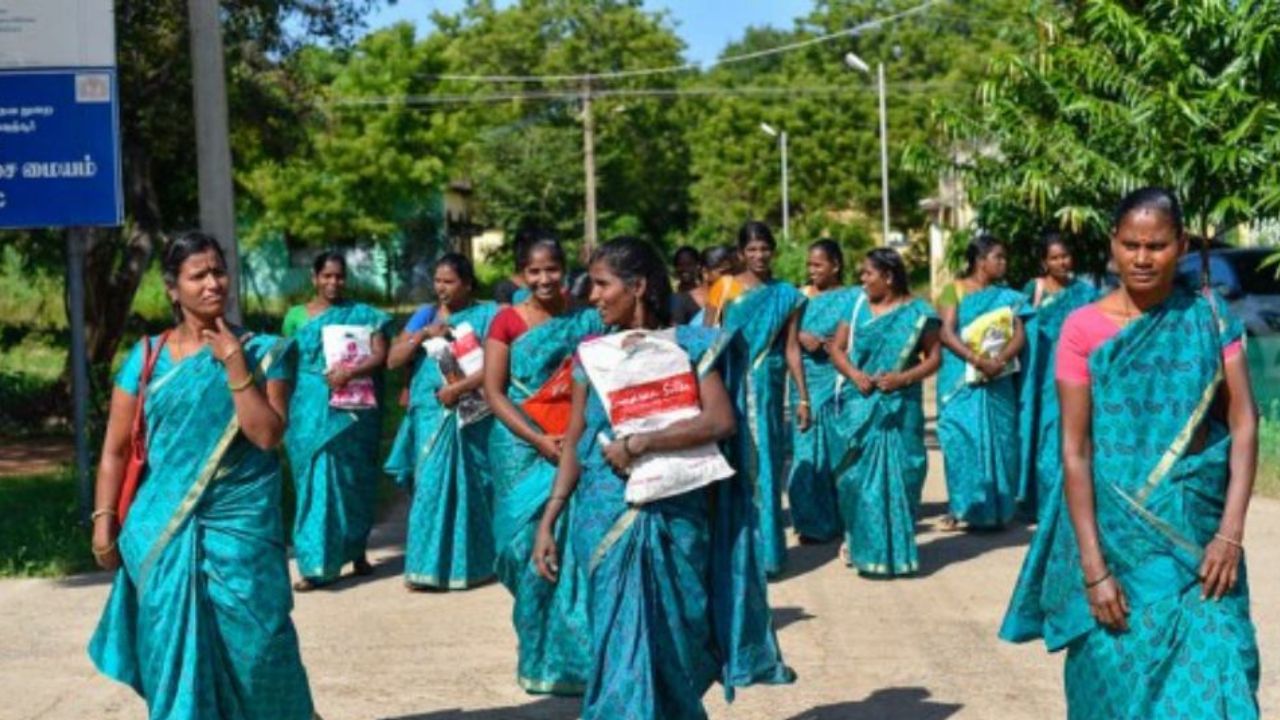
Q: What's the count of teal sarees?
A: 11